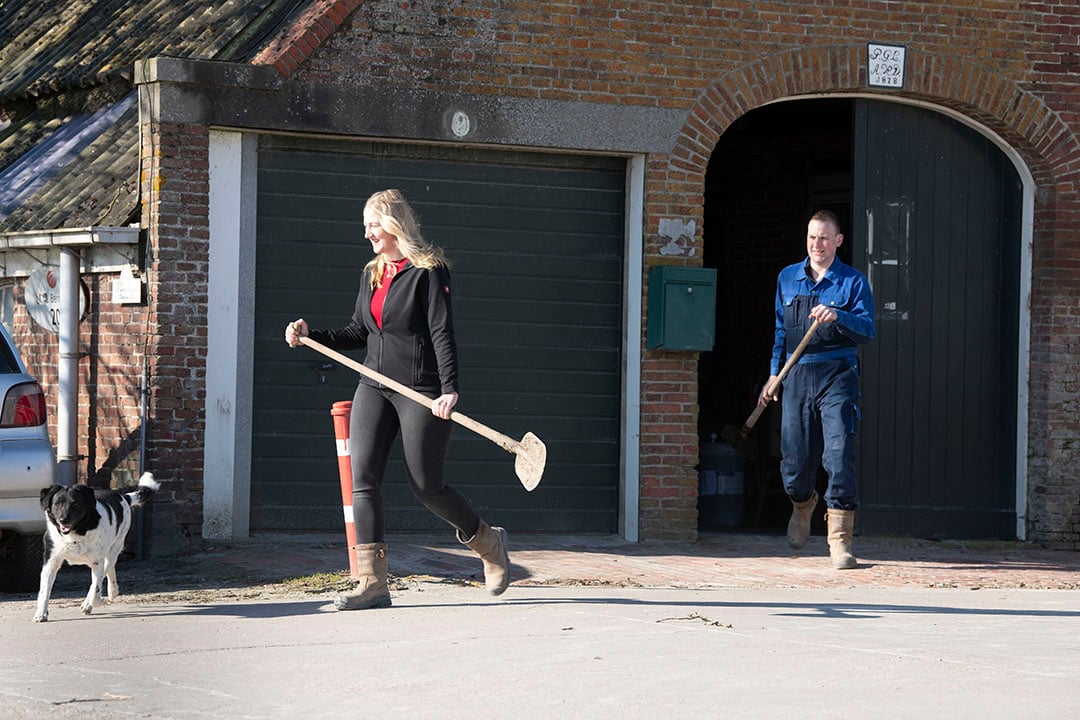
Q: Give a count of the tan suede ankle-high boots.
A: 4